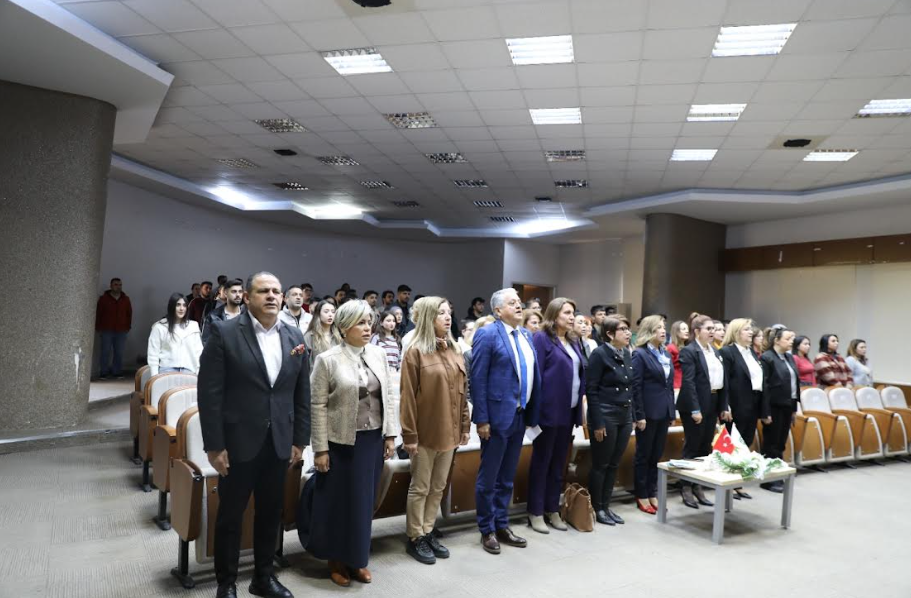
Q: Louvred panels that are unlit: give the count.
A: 13